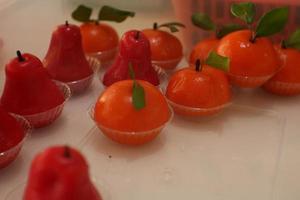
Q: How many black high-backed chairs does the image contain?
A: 0